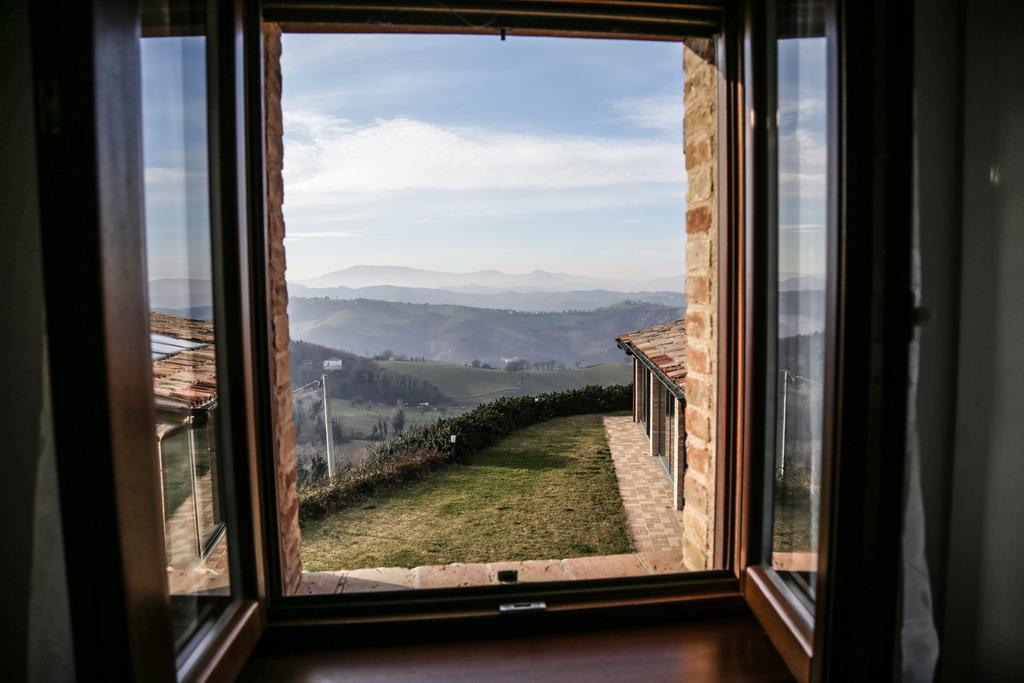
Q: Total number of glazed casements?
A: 2